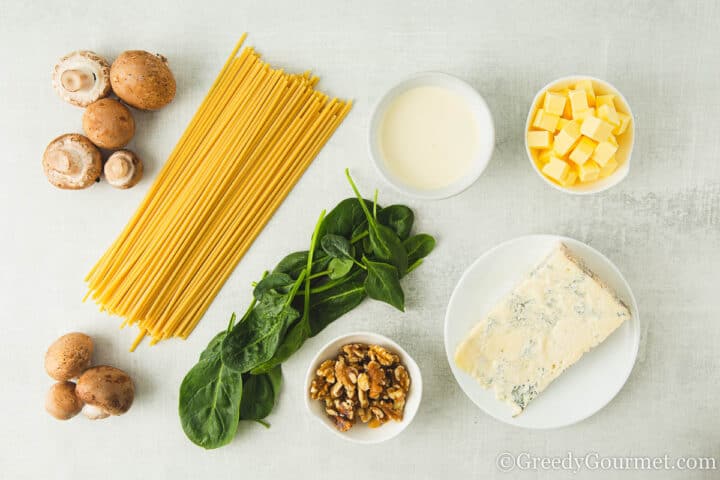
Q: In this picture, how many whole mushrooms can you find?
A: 8